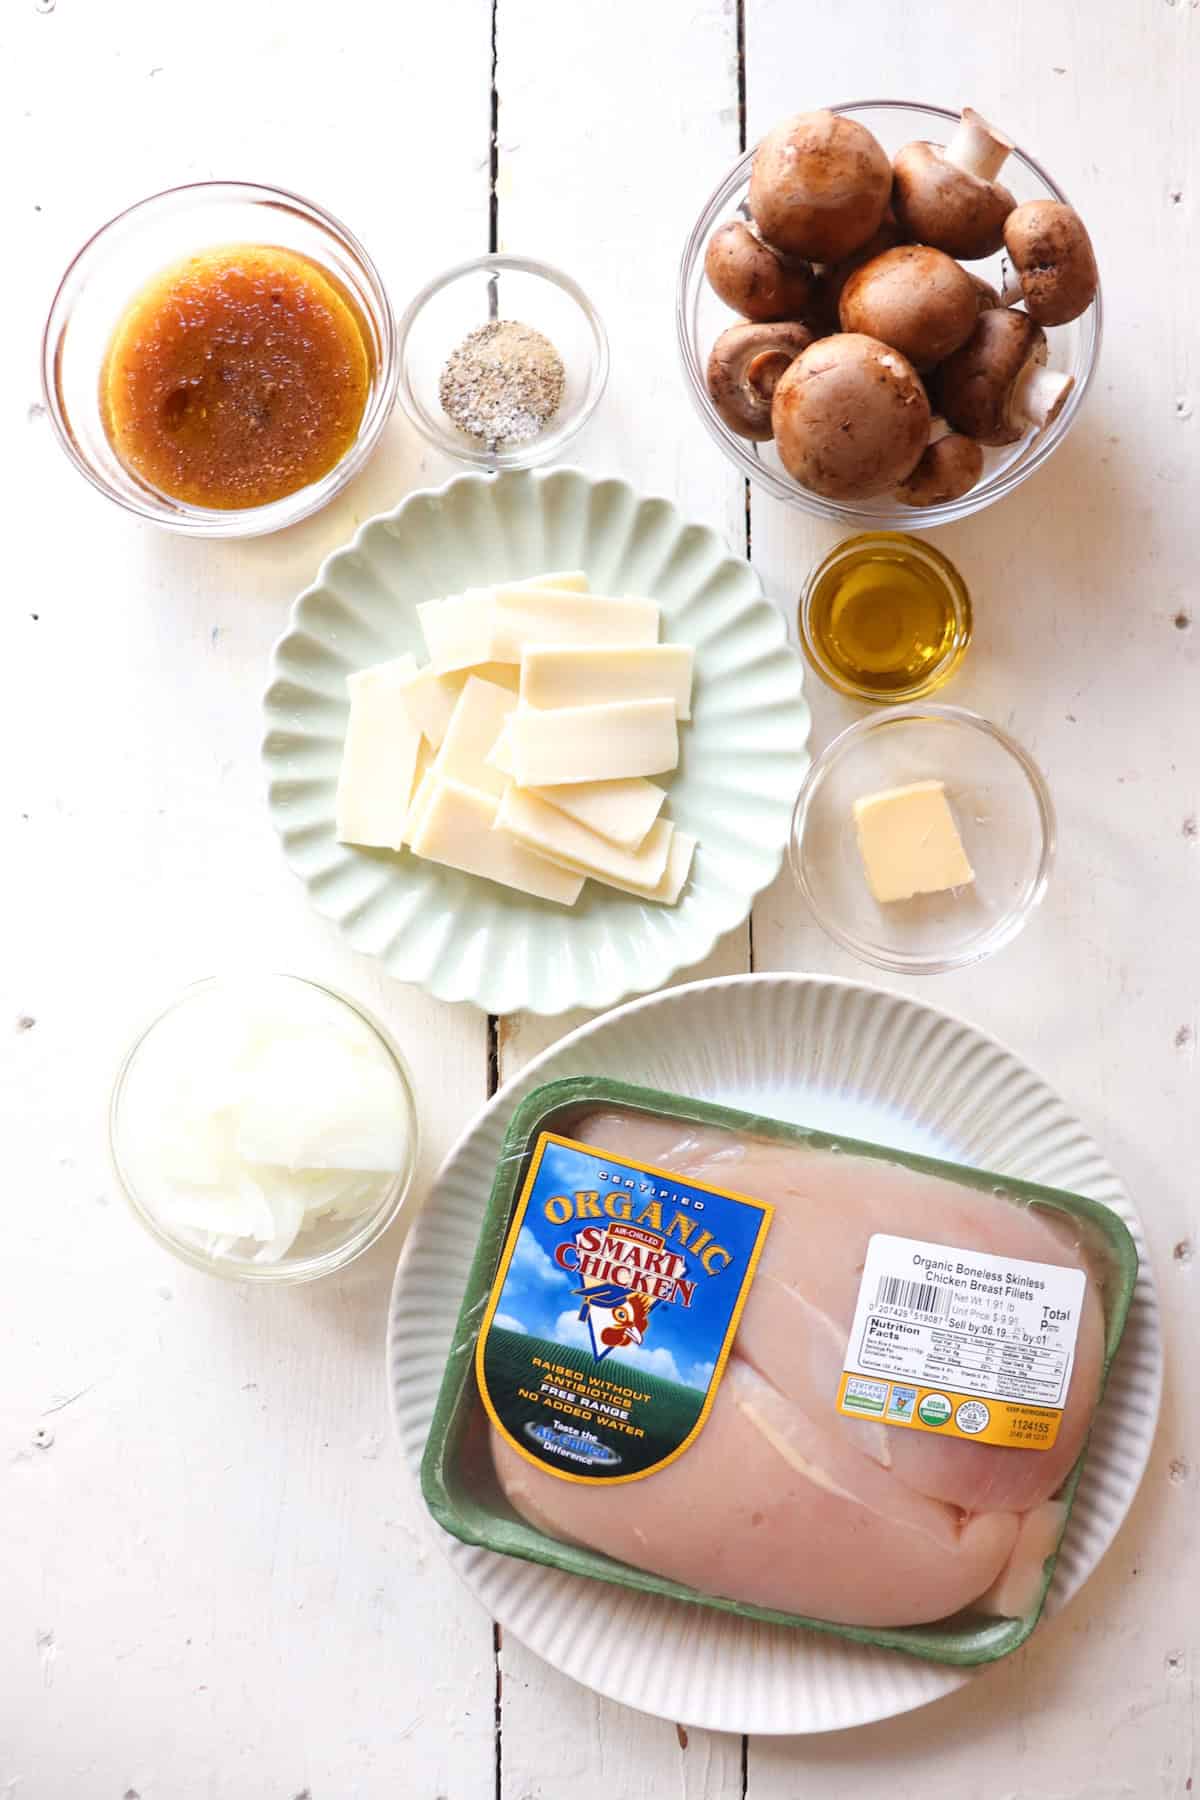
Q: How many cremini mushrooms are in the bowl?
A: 11